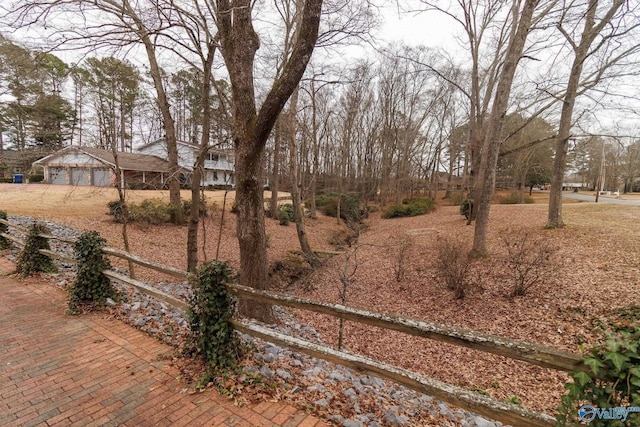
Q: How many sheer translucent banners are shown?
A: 0